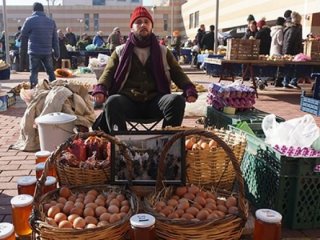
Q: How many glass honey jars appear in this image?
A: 8